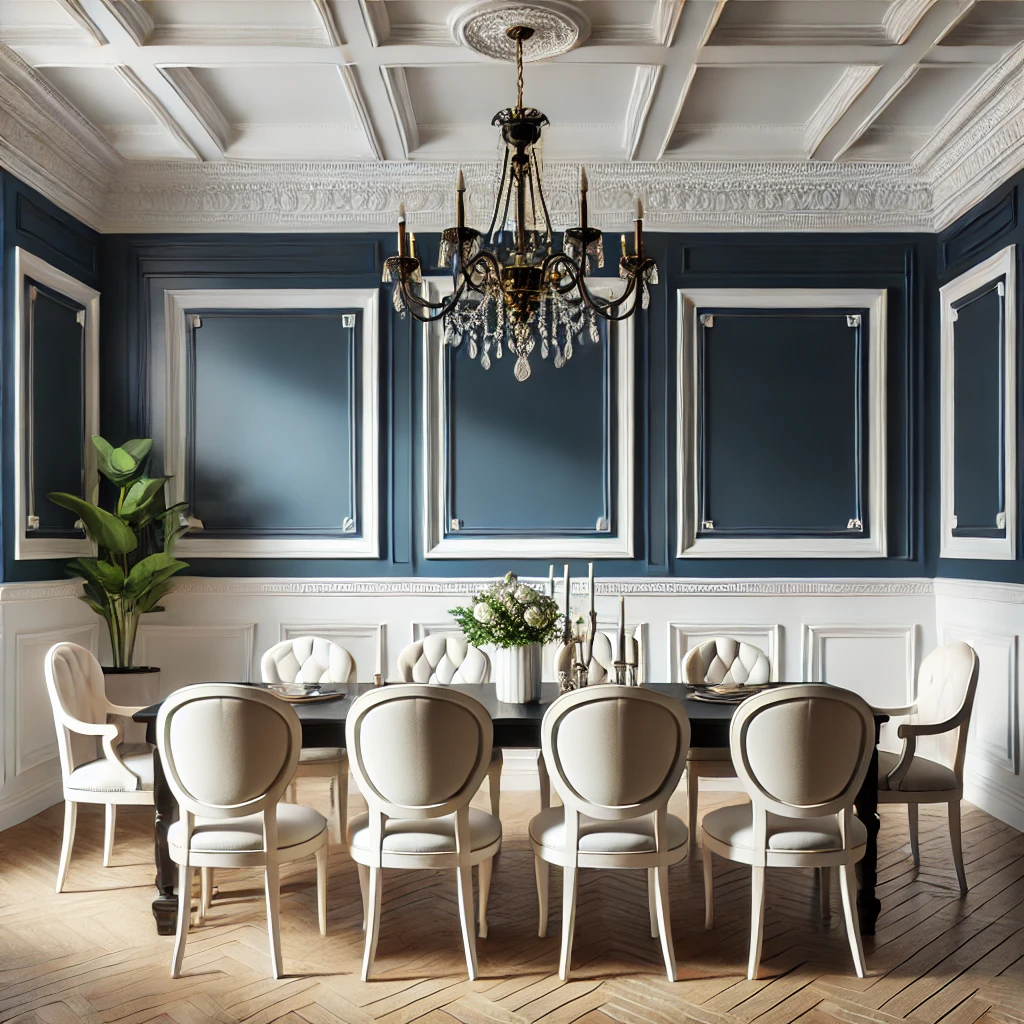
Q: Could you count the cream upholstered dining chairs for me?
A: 10